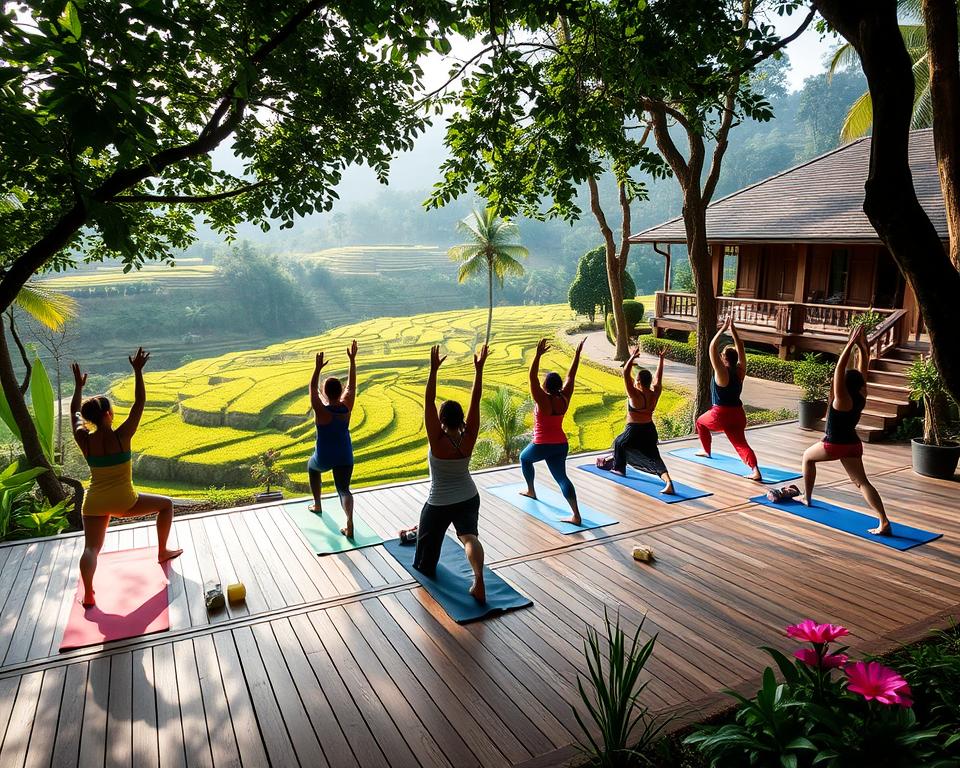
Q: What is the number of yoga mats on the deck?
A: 7